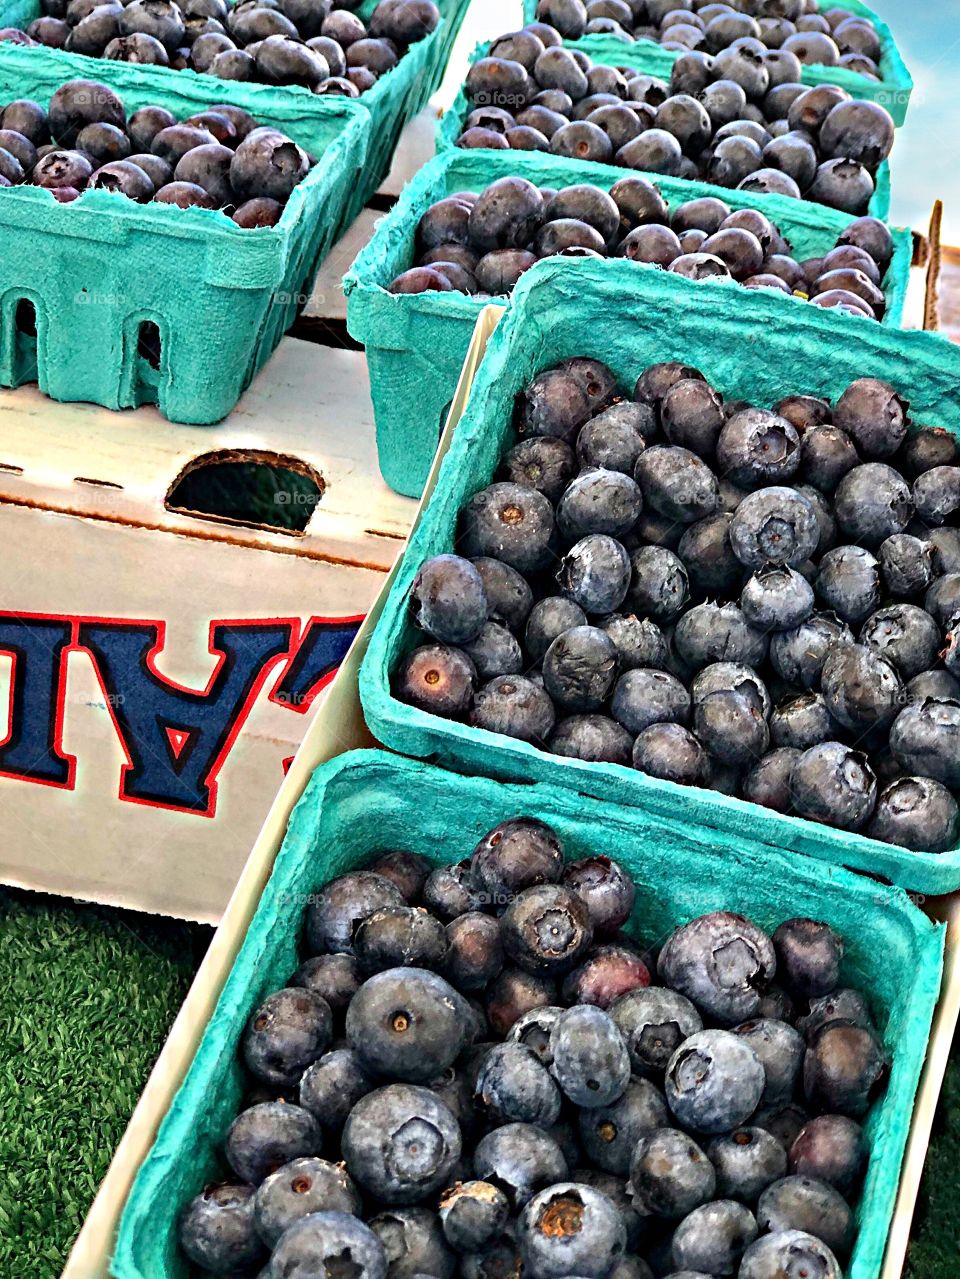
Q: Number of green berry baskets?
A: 7